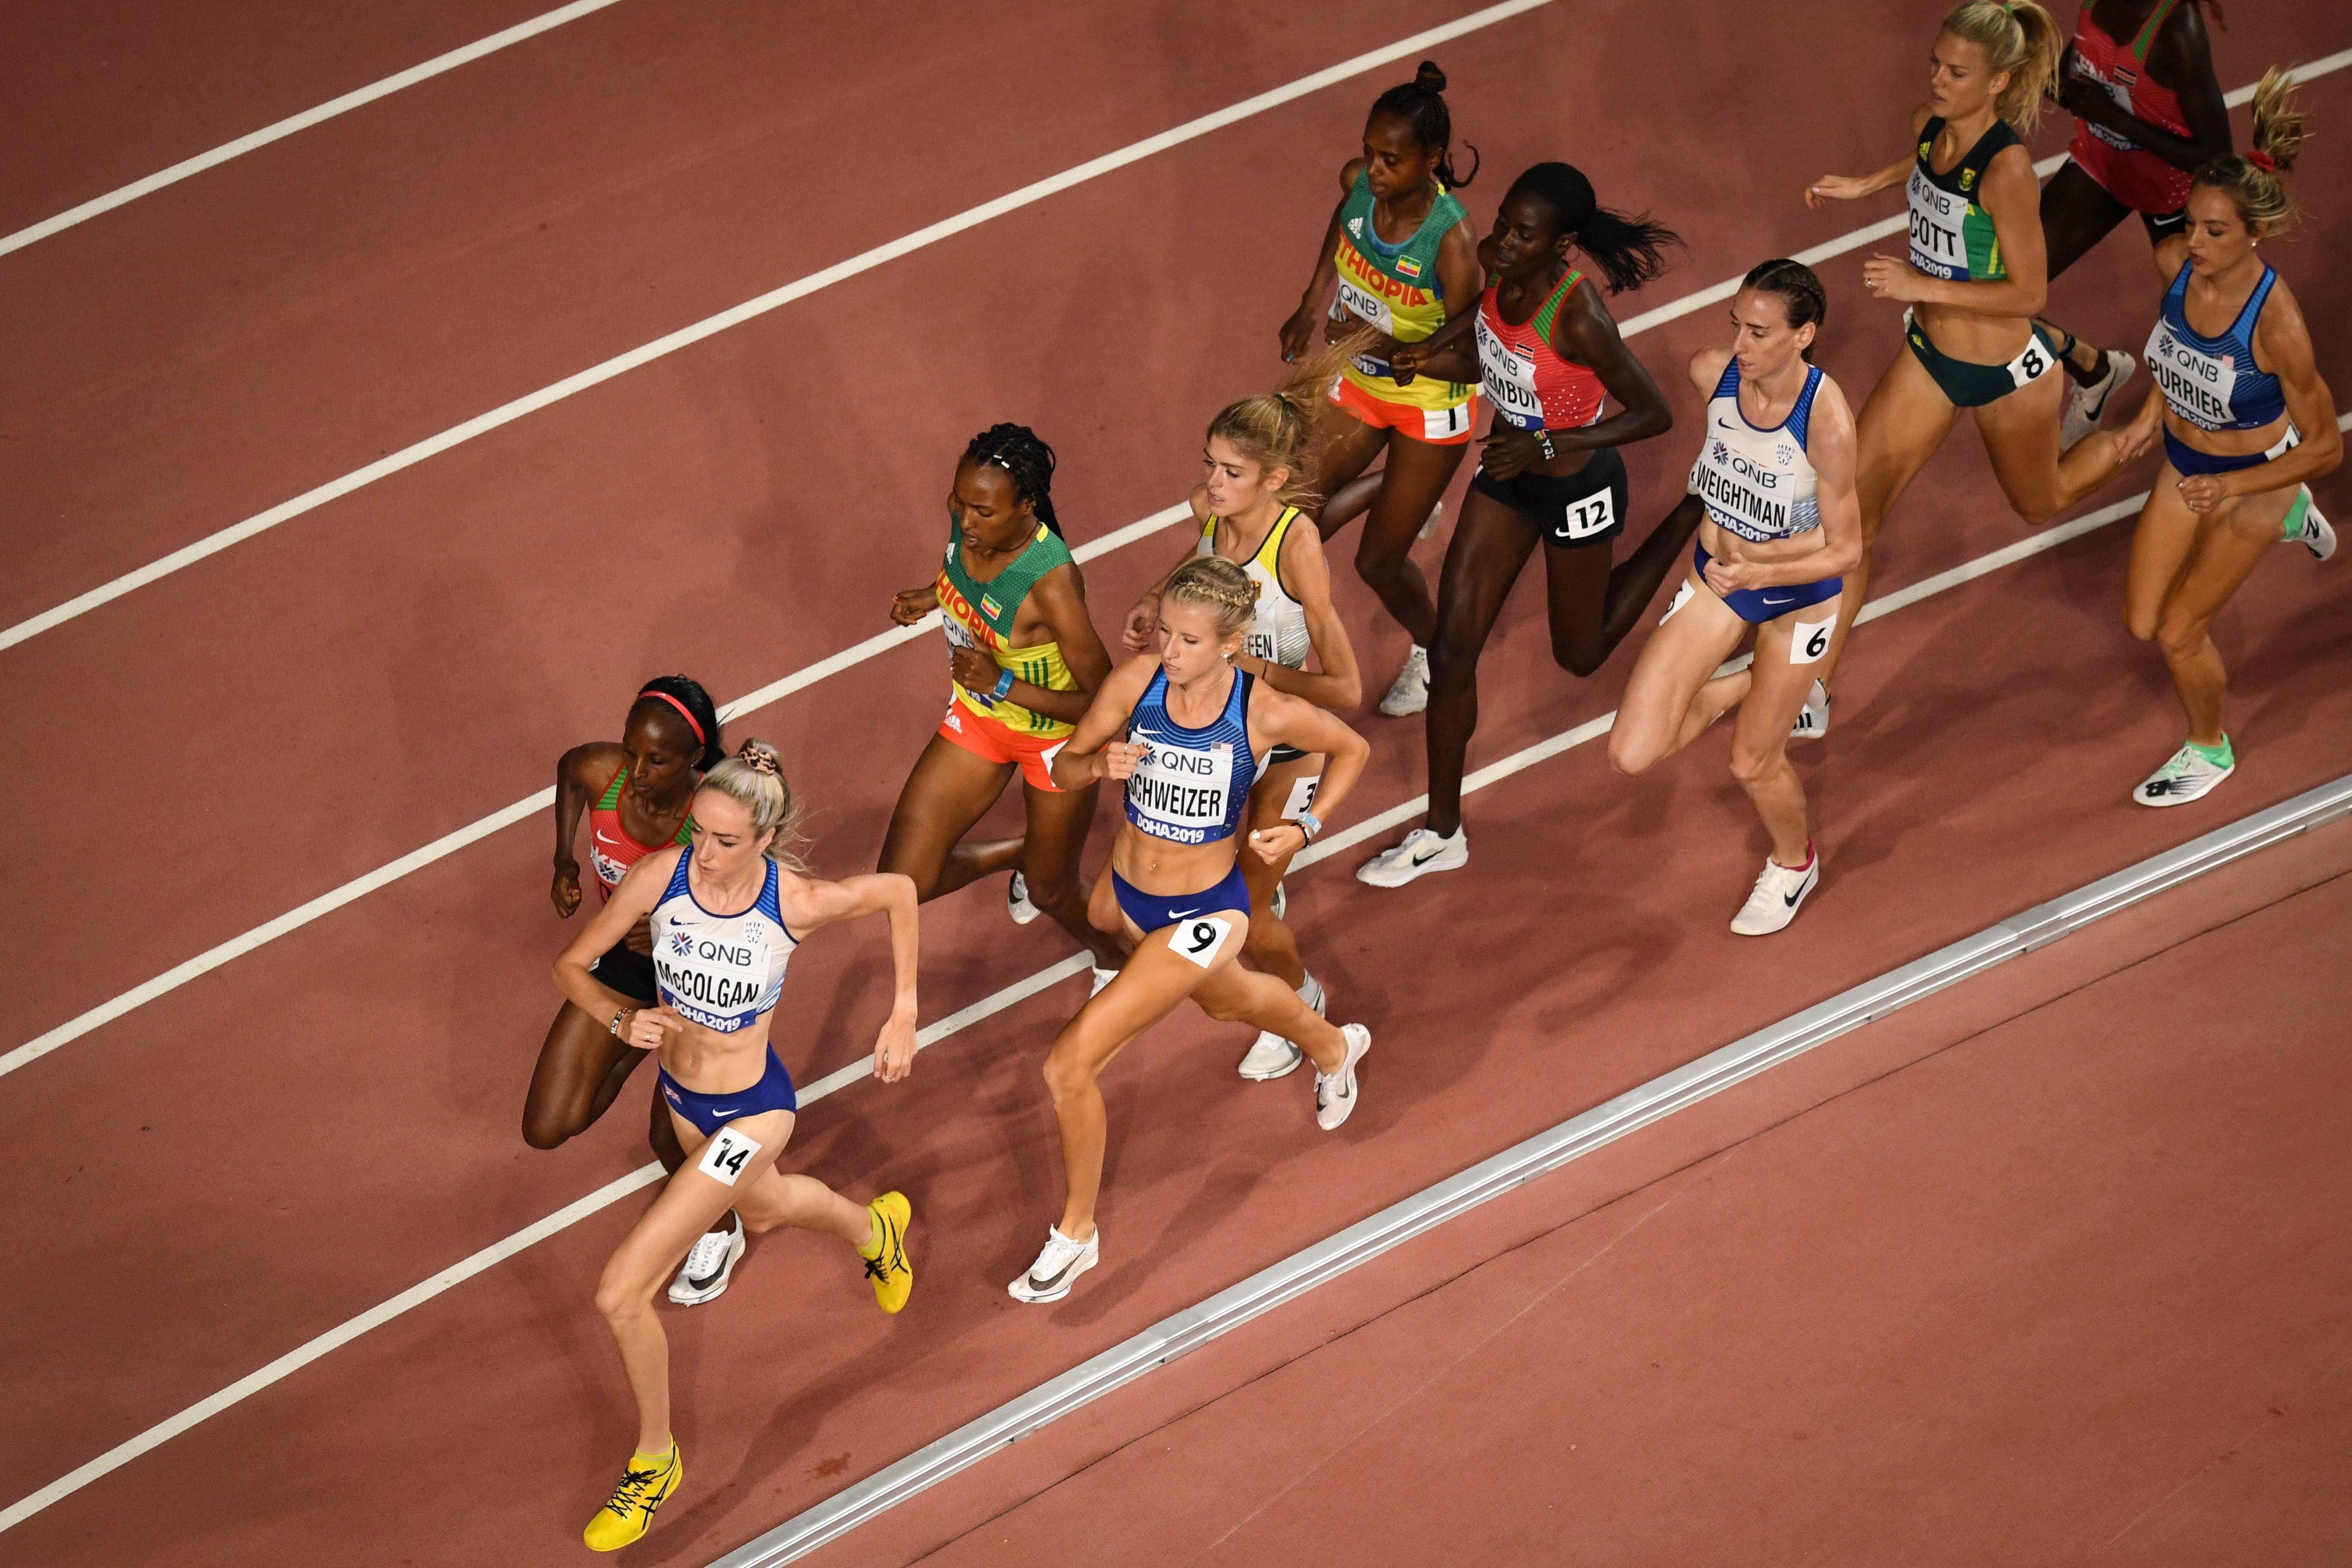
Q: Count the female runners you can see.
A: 11